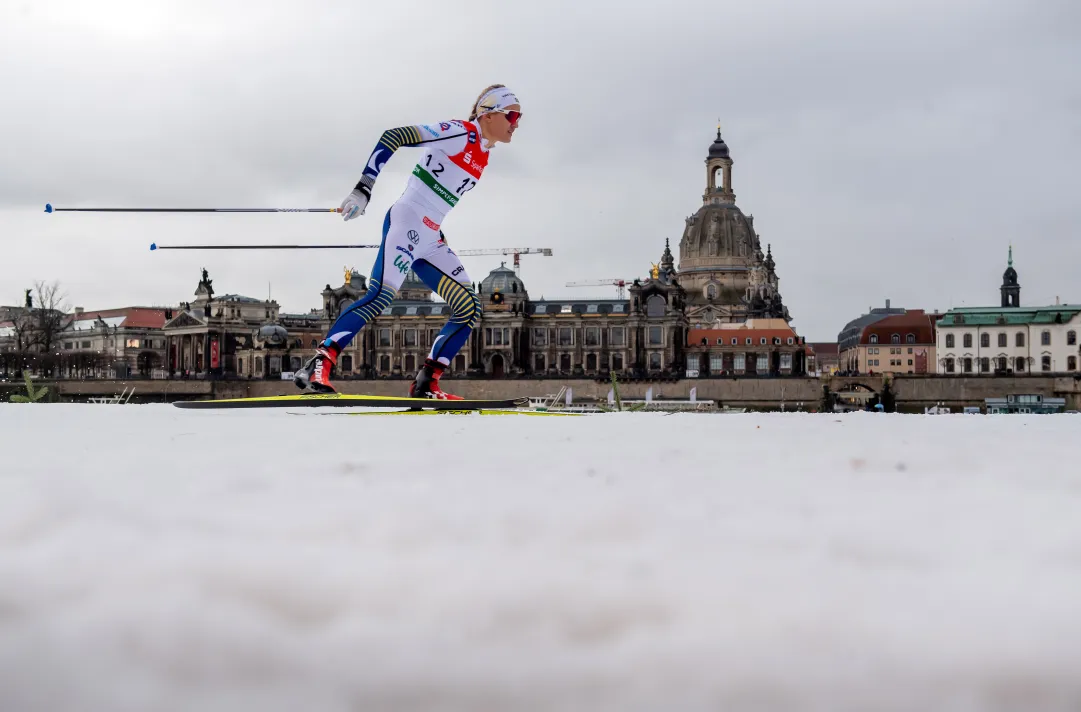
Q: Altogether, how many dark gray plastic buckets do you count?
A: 0